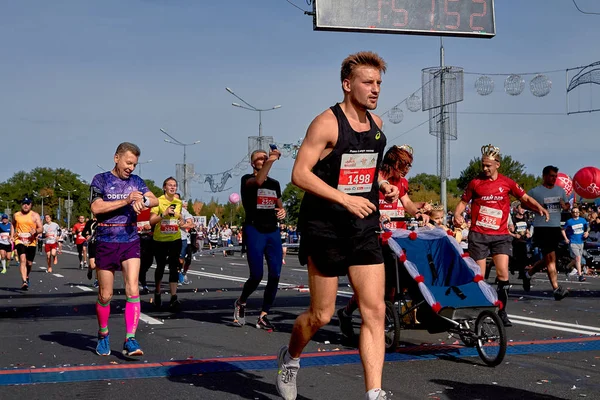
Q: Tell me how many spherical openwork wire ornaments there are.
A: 5